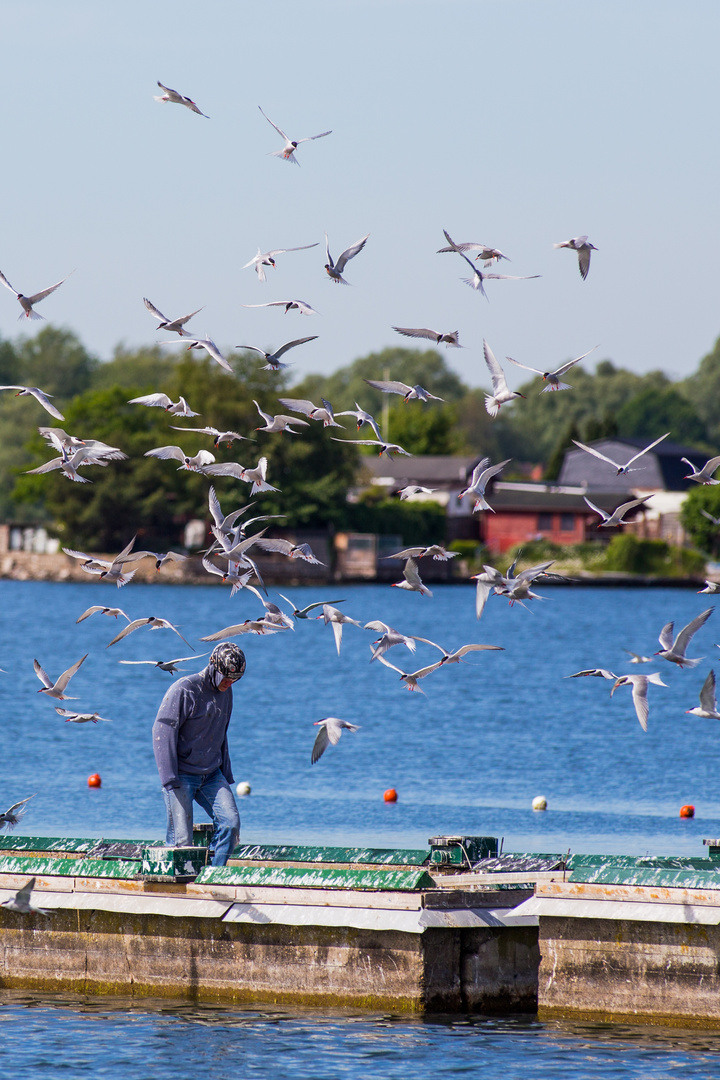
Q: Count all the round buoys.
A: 5